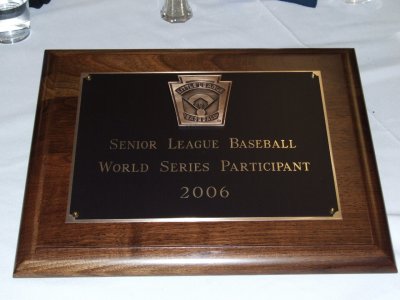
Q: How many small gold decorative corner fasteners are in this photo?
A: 4